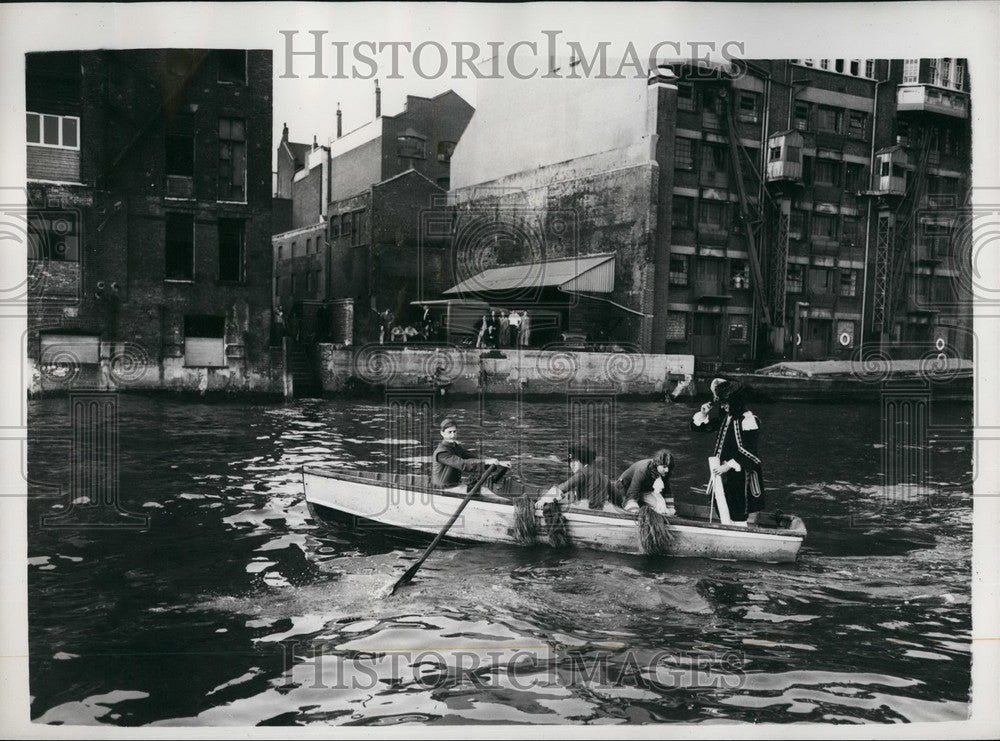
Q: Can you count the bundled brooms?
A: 3